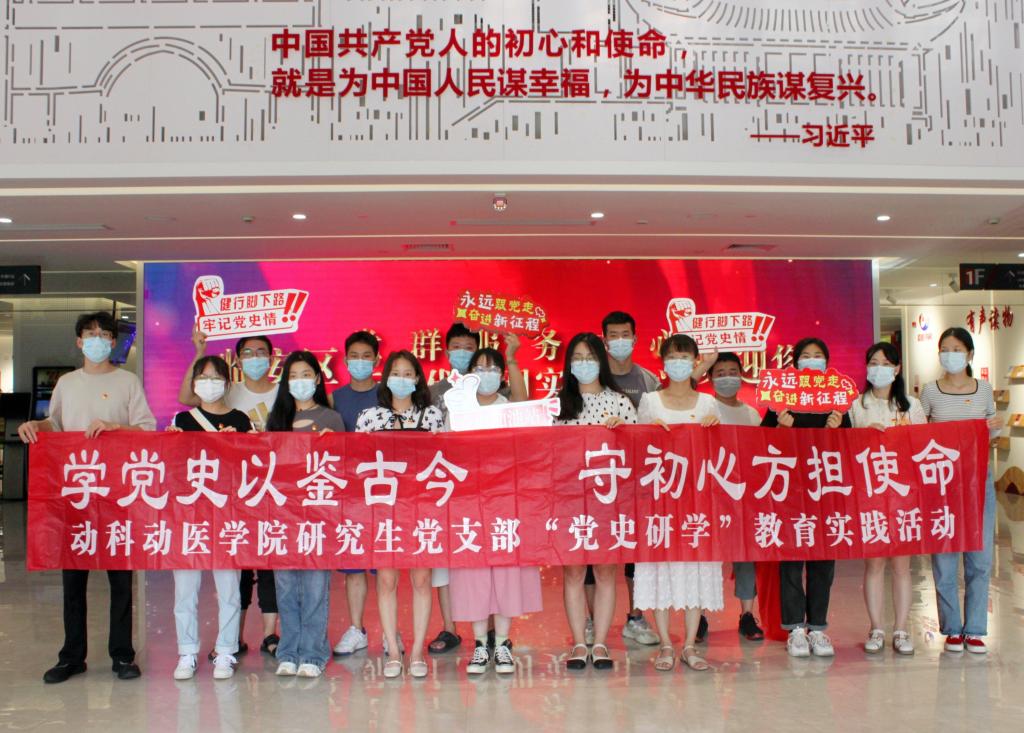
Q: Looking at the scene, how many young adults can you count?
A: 15